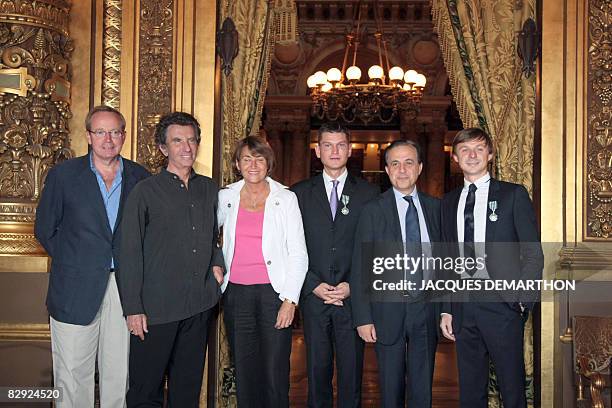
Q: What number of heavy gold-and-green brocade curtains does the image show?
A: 2